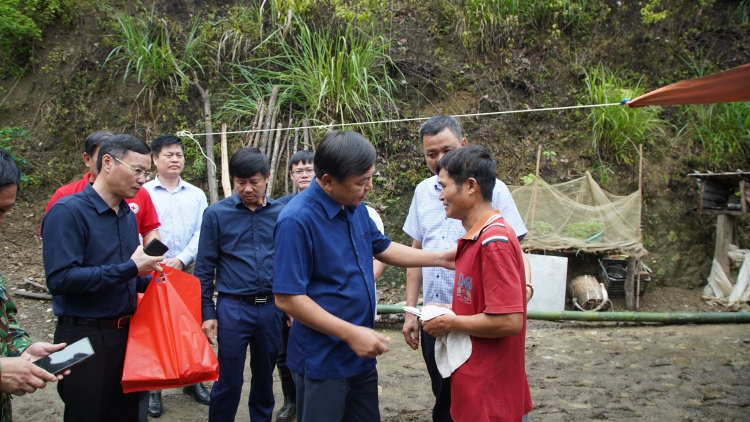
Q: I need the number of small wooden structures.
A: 2